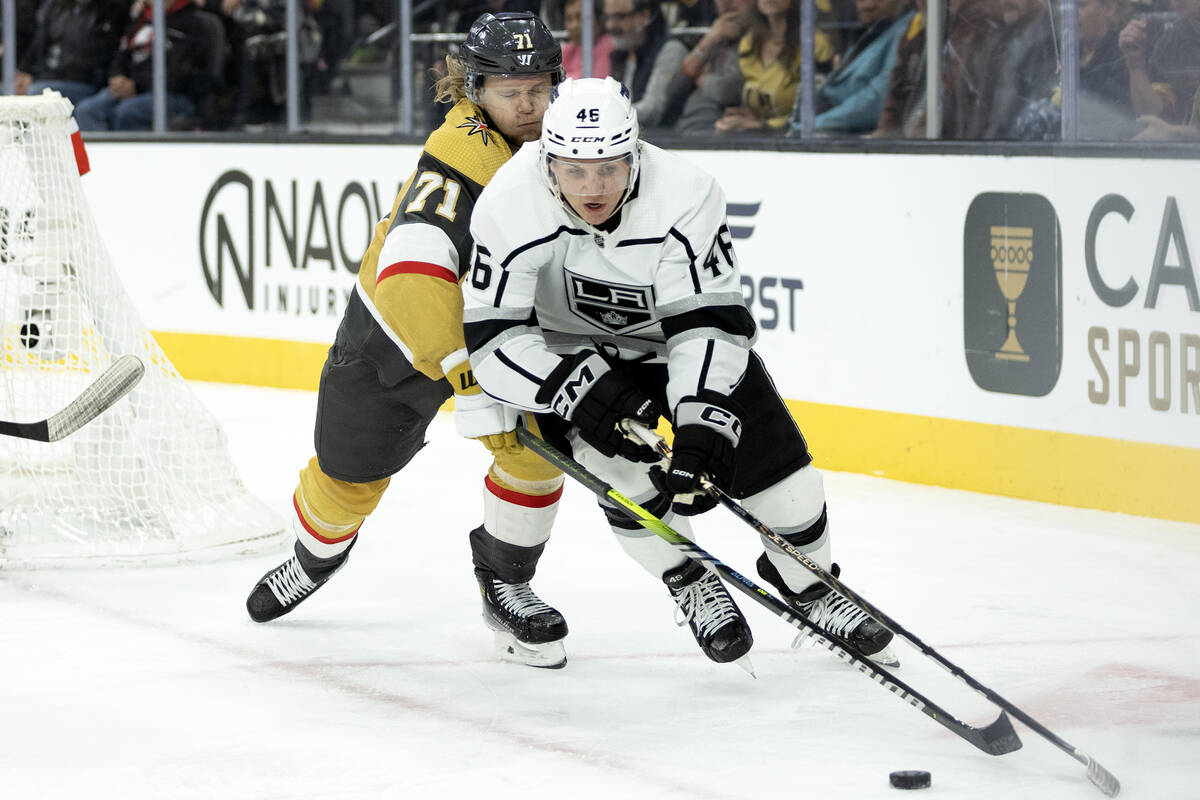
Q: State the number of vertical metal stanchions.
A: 8